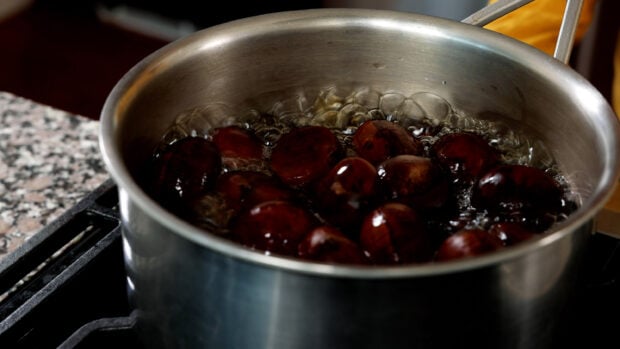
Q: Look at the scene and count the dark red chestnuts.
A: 14